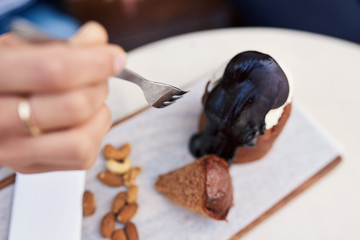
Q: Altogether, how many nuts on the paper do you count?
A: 11